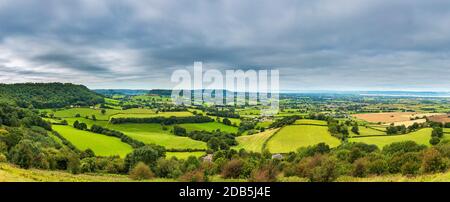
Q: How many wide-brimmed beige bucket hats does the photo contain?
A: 0